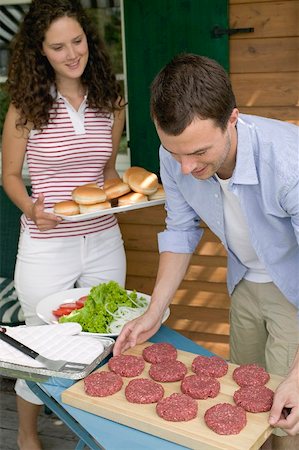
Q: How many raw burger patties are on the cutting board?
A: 11